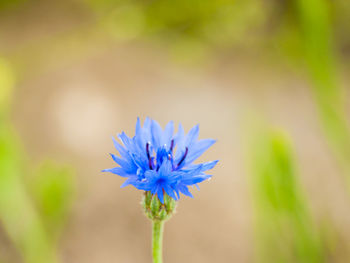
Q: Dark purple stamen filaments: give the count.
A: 3